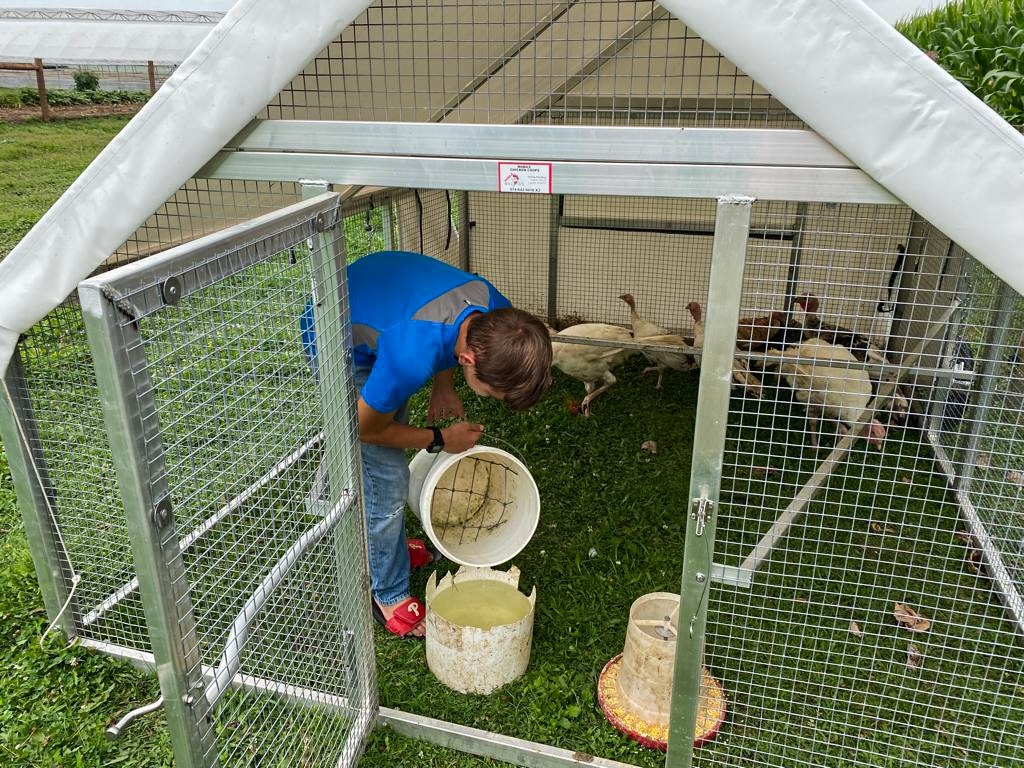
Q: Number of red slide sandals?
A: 2